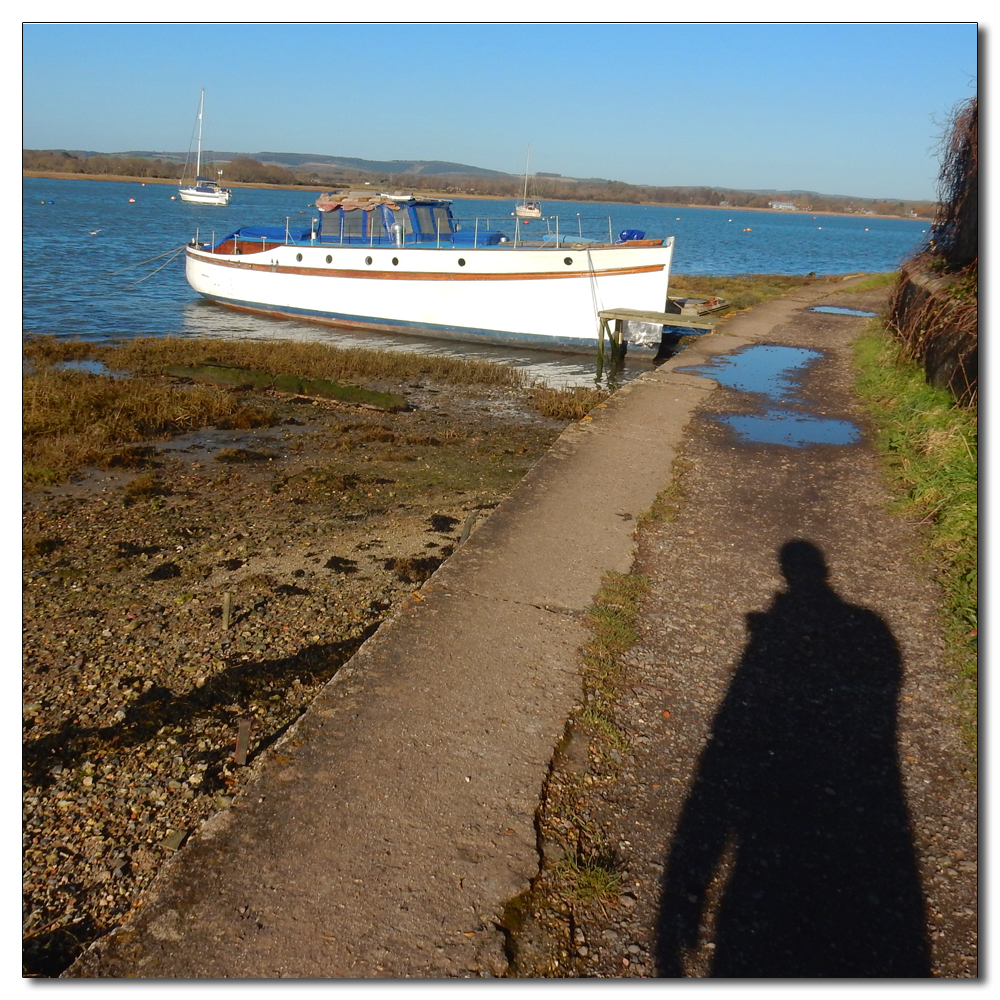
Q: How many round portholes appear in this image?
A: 6